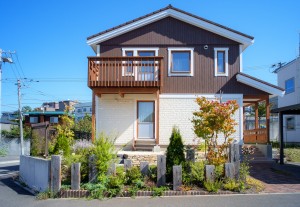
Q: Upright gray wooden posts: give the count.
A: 12